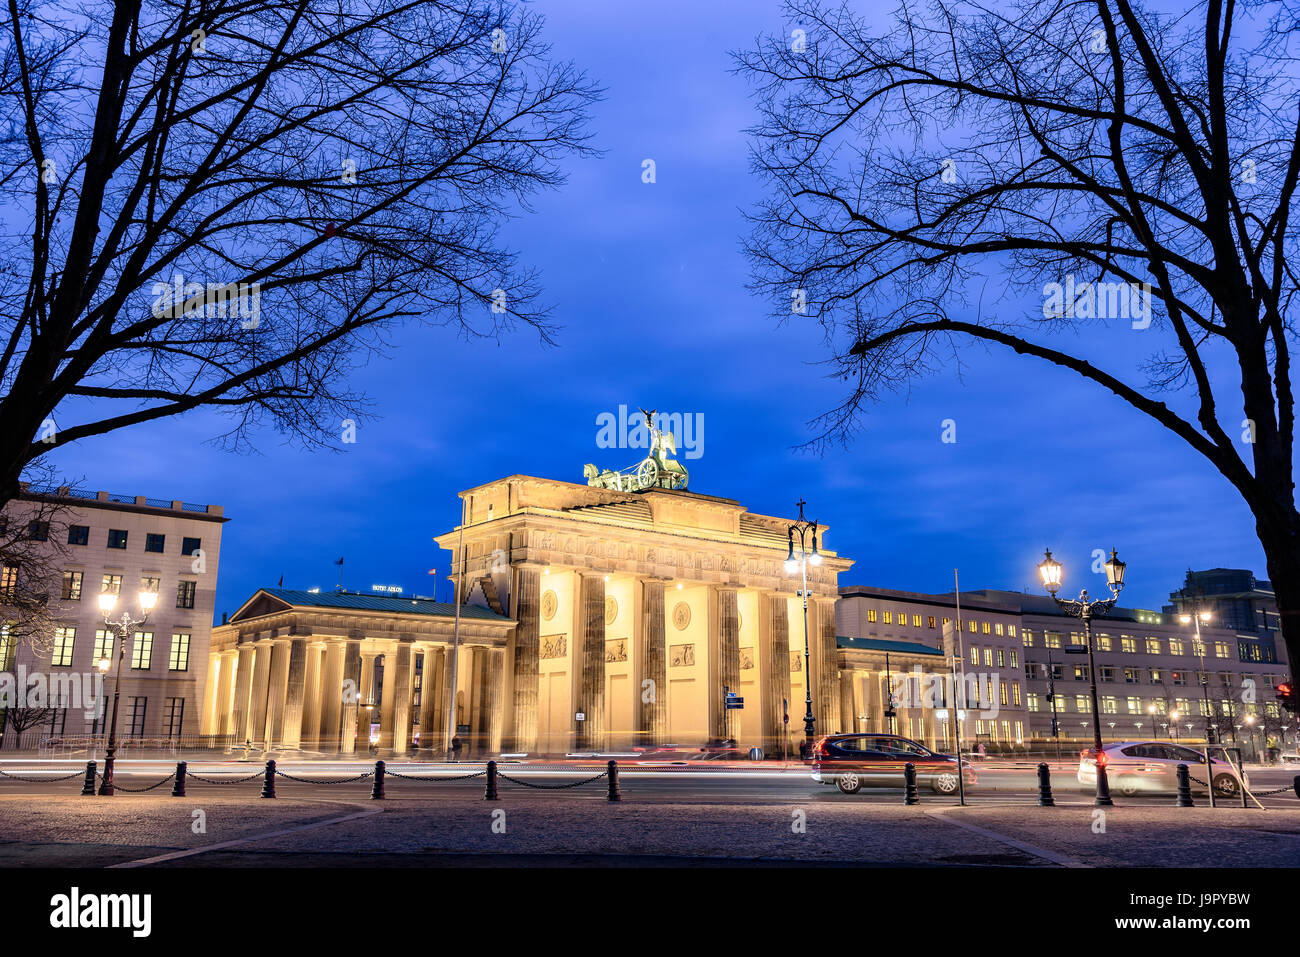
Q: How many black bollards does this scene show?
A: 9